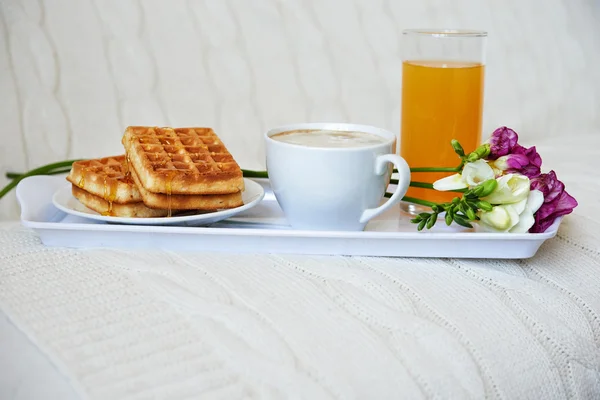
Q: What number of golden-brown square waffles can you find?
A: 4